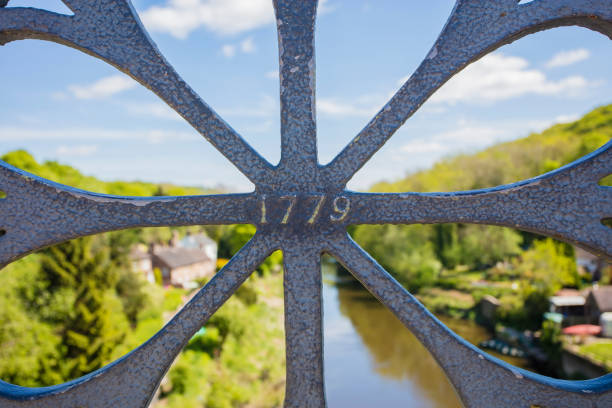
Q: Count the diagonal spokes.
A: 4